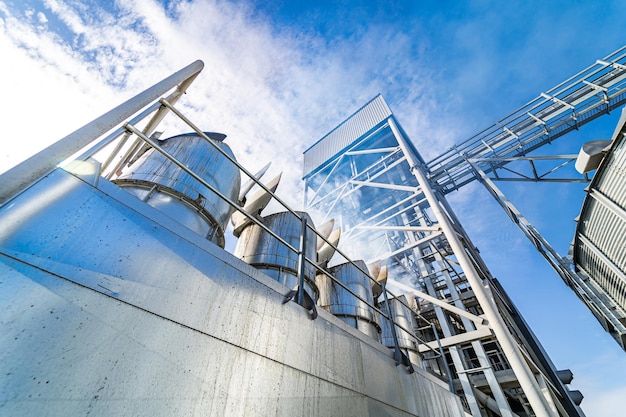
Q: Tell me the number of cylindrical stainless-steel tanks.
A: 4